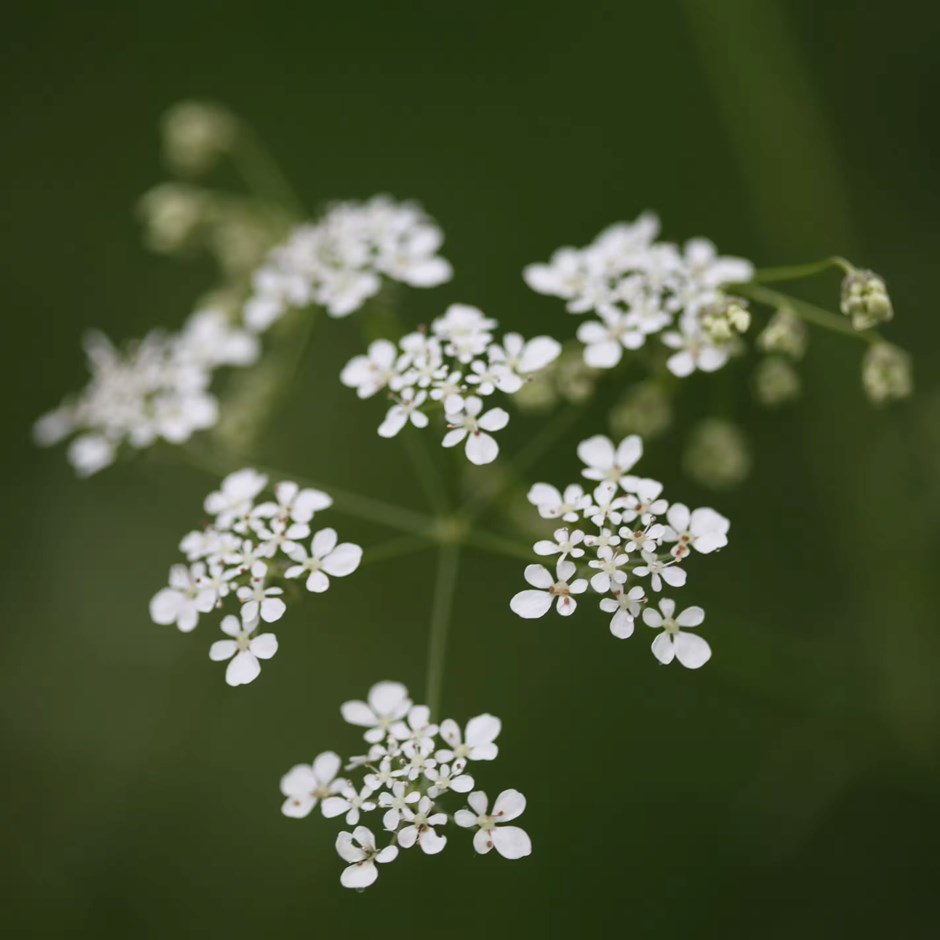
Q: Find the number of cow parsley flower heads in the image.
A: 7